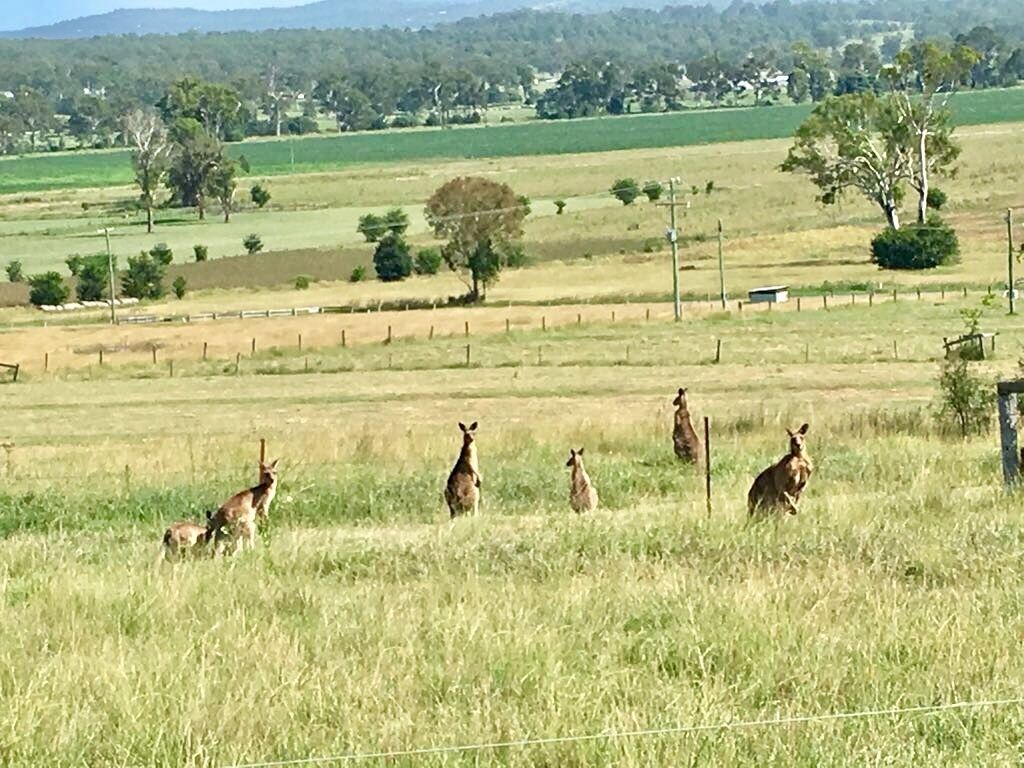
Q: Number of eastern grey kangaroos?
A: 6